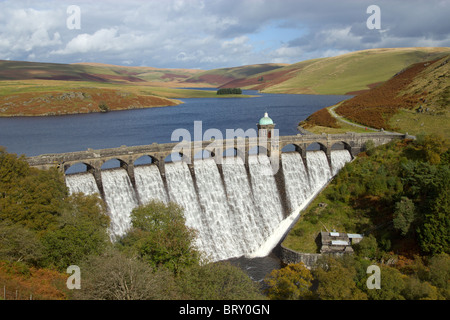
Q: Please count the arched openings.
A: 10